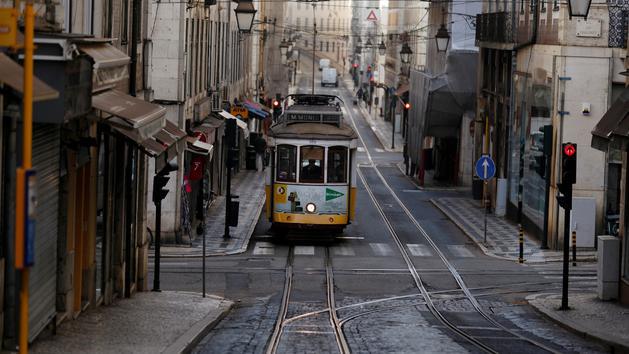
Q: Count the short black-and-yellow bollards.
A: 2